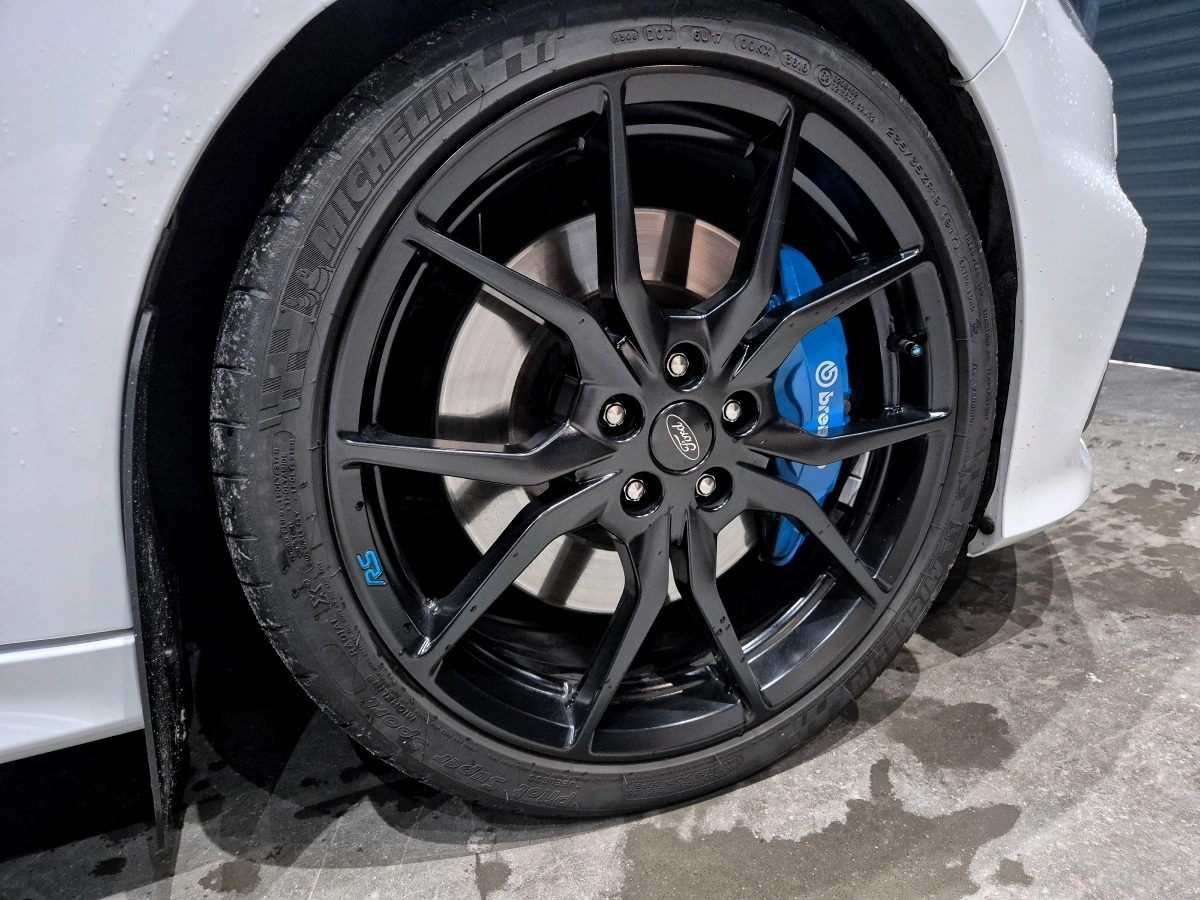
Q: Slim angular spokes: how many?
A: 10